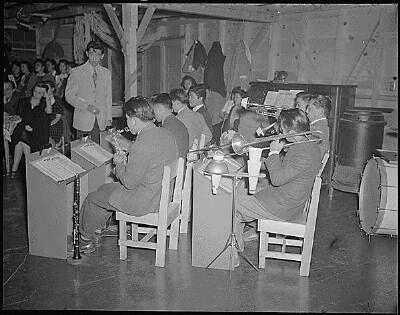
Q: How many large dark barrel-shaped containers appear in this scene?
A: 1